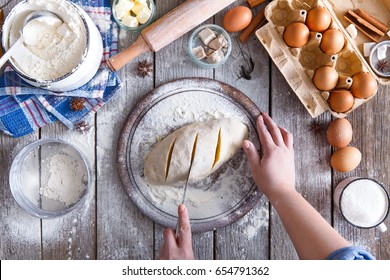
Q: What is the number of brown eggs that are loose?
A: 3